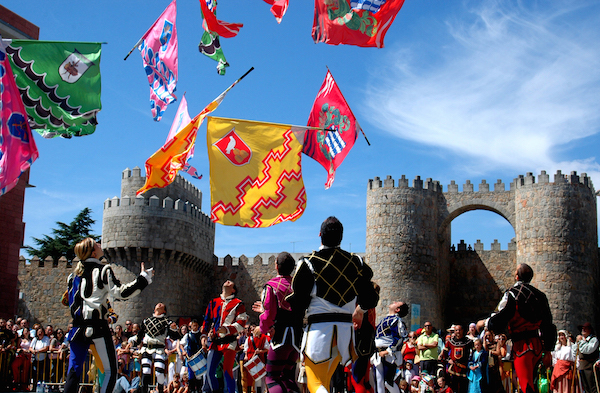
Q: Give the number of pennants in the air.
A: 11